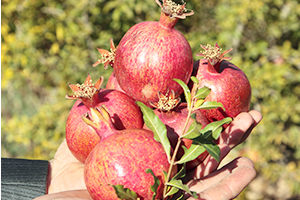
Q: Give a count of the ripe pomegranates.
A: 6